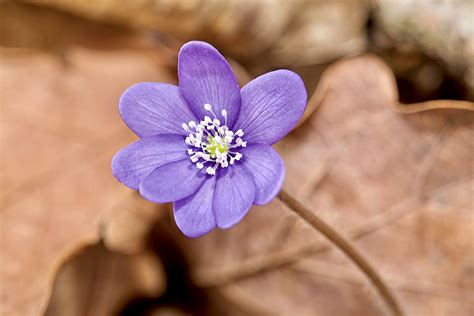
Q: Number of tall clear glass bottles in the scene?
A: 0